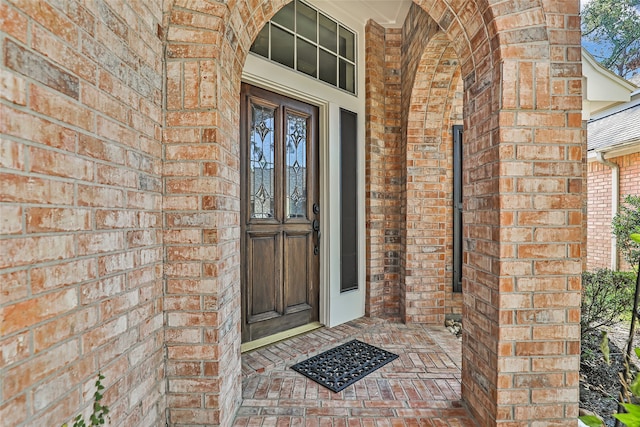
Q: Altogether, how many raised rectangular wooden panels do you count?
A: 2